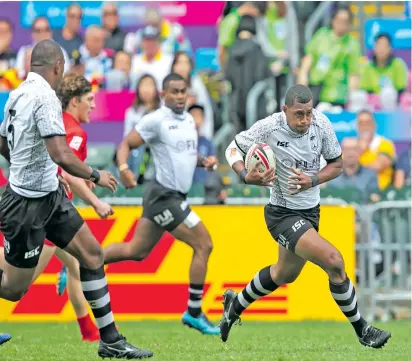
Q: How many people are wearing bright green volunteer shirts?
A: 4